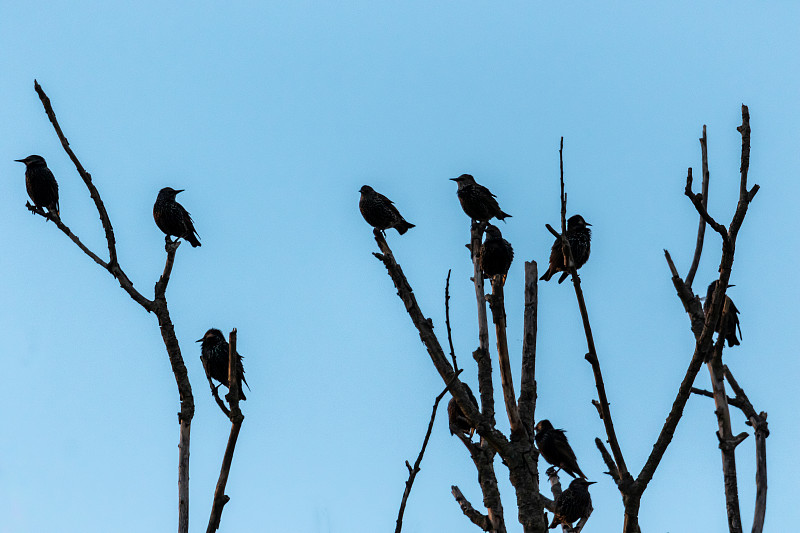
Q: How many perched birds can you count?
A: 11